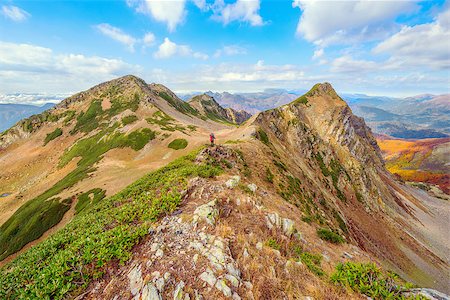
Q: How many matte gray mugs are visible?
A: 0